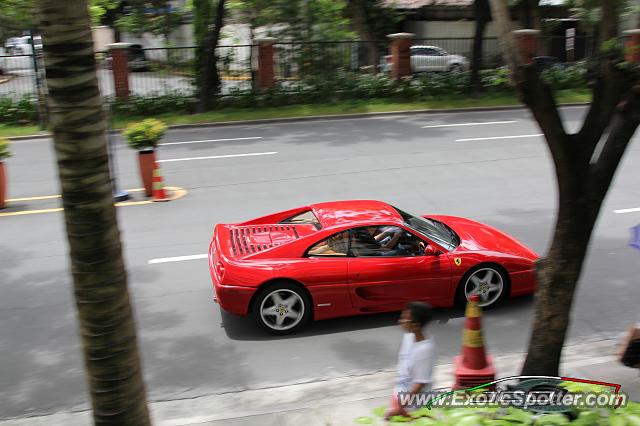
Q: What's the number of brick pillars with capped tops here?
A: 5